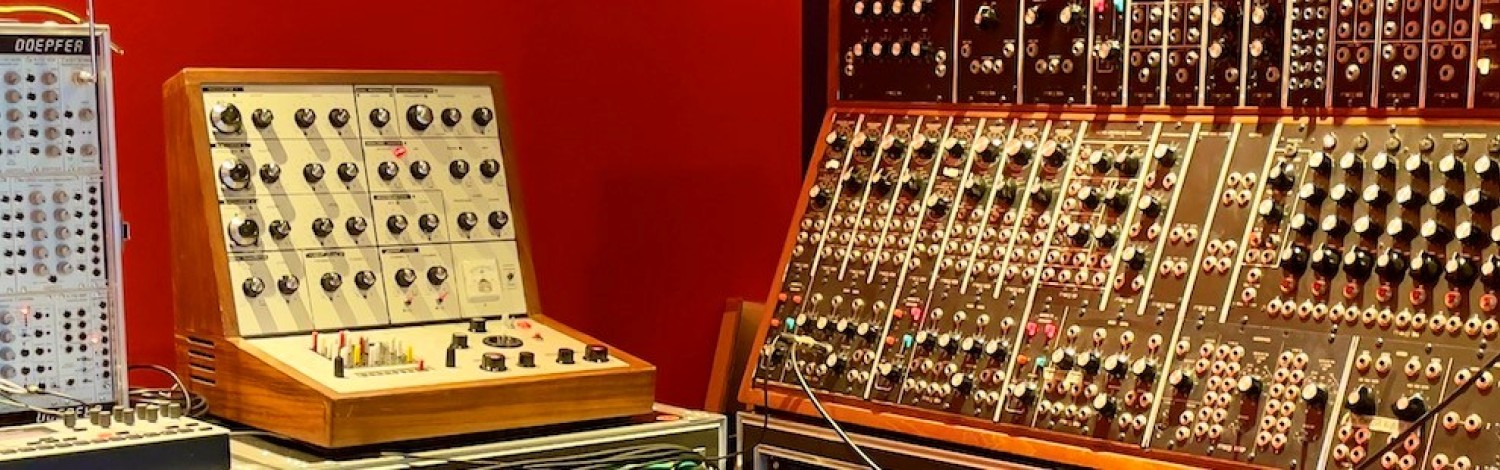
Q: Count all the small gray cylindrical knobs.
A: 9